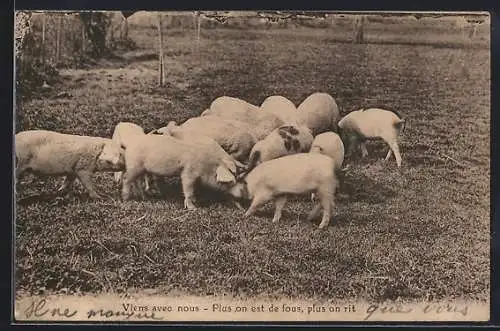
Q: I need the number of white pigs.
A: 10